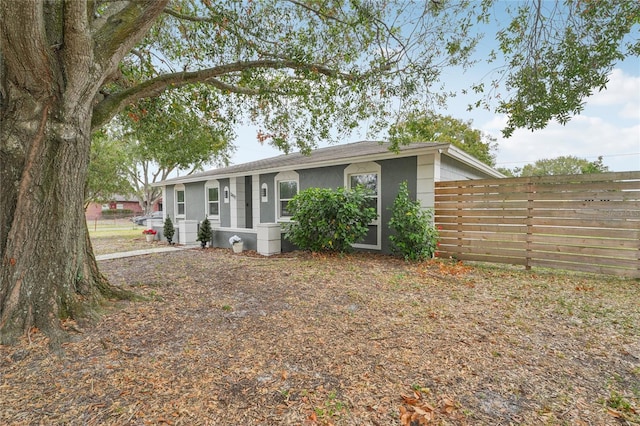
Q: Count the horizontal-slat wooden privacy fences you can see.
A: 1